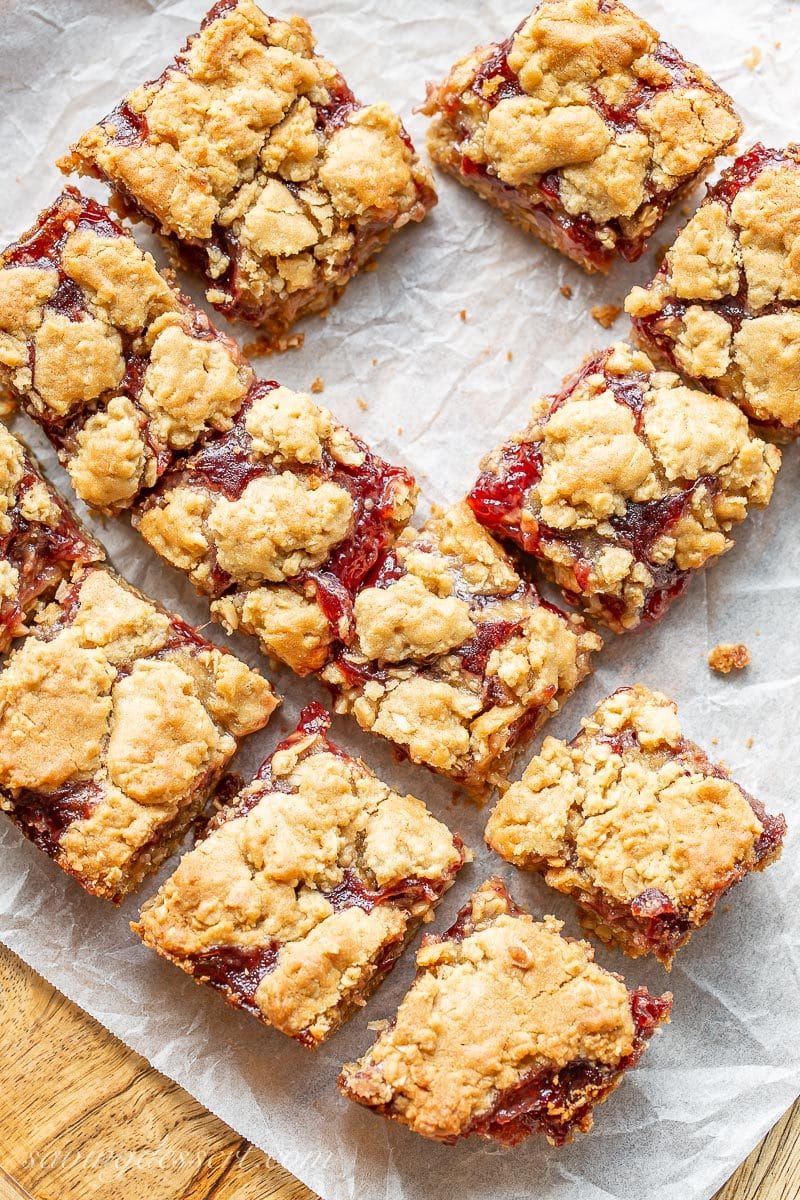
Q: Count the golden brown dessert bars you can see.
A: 12